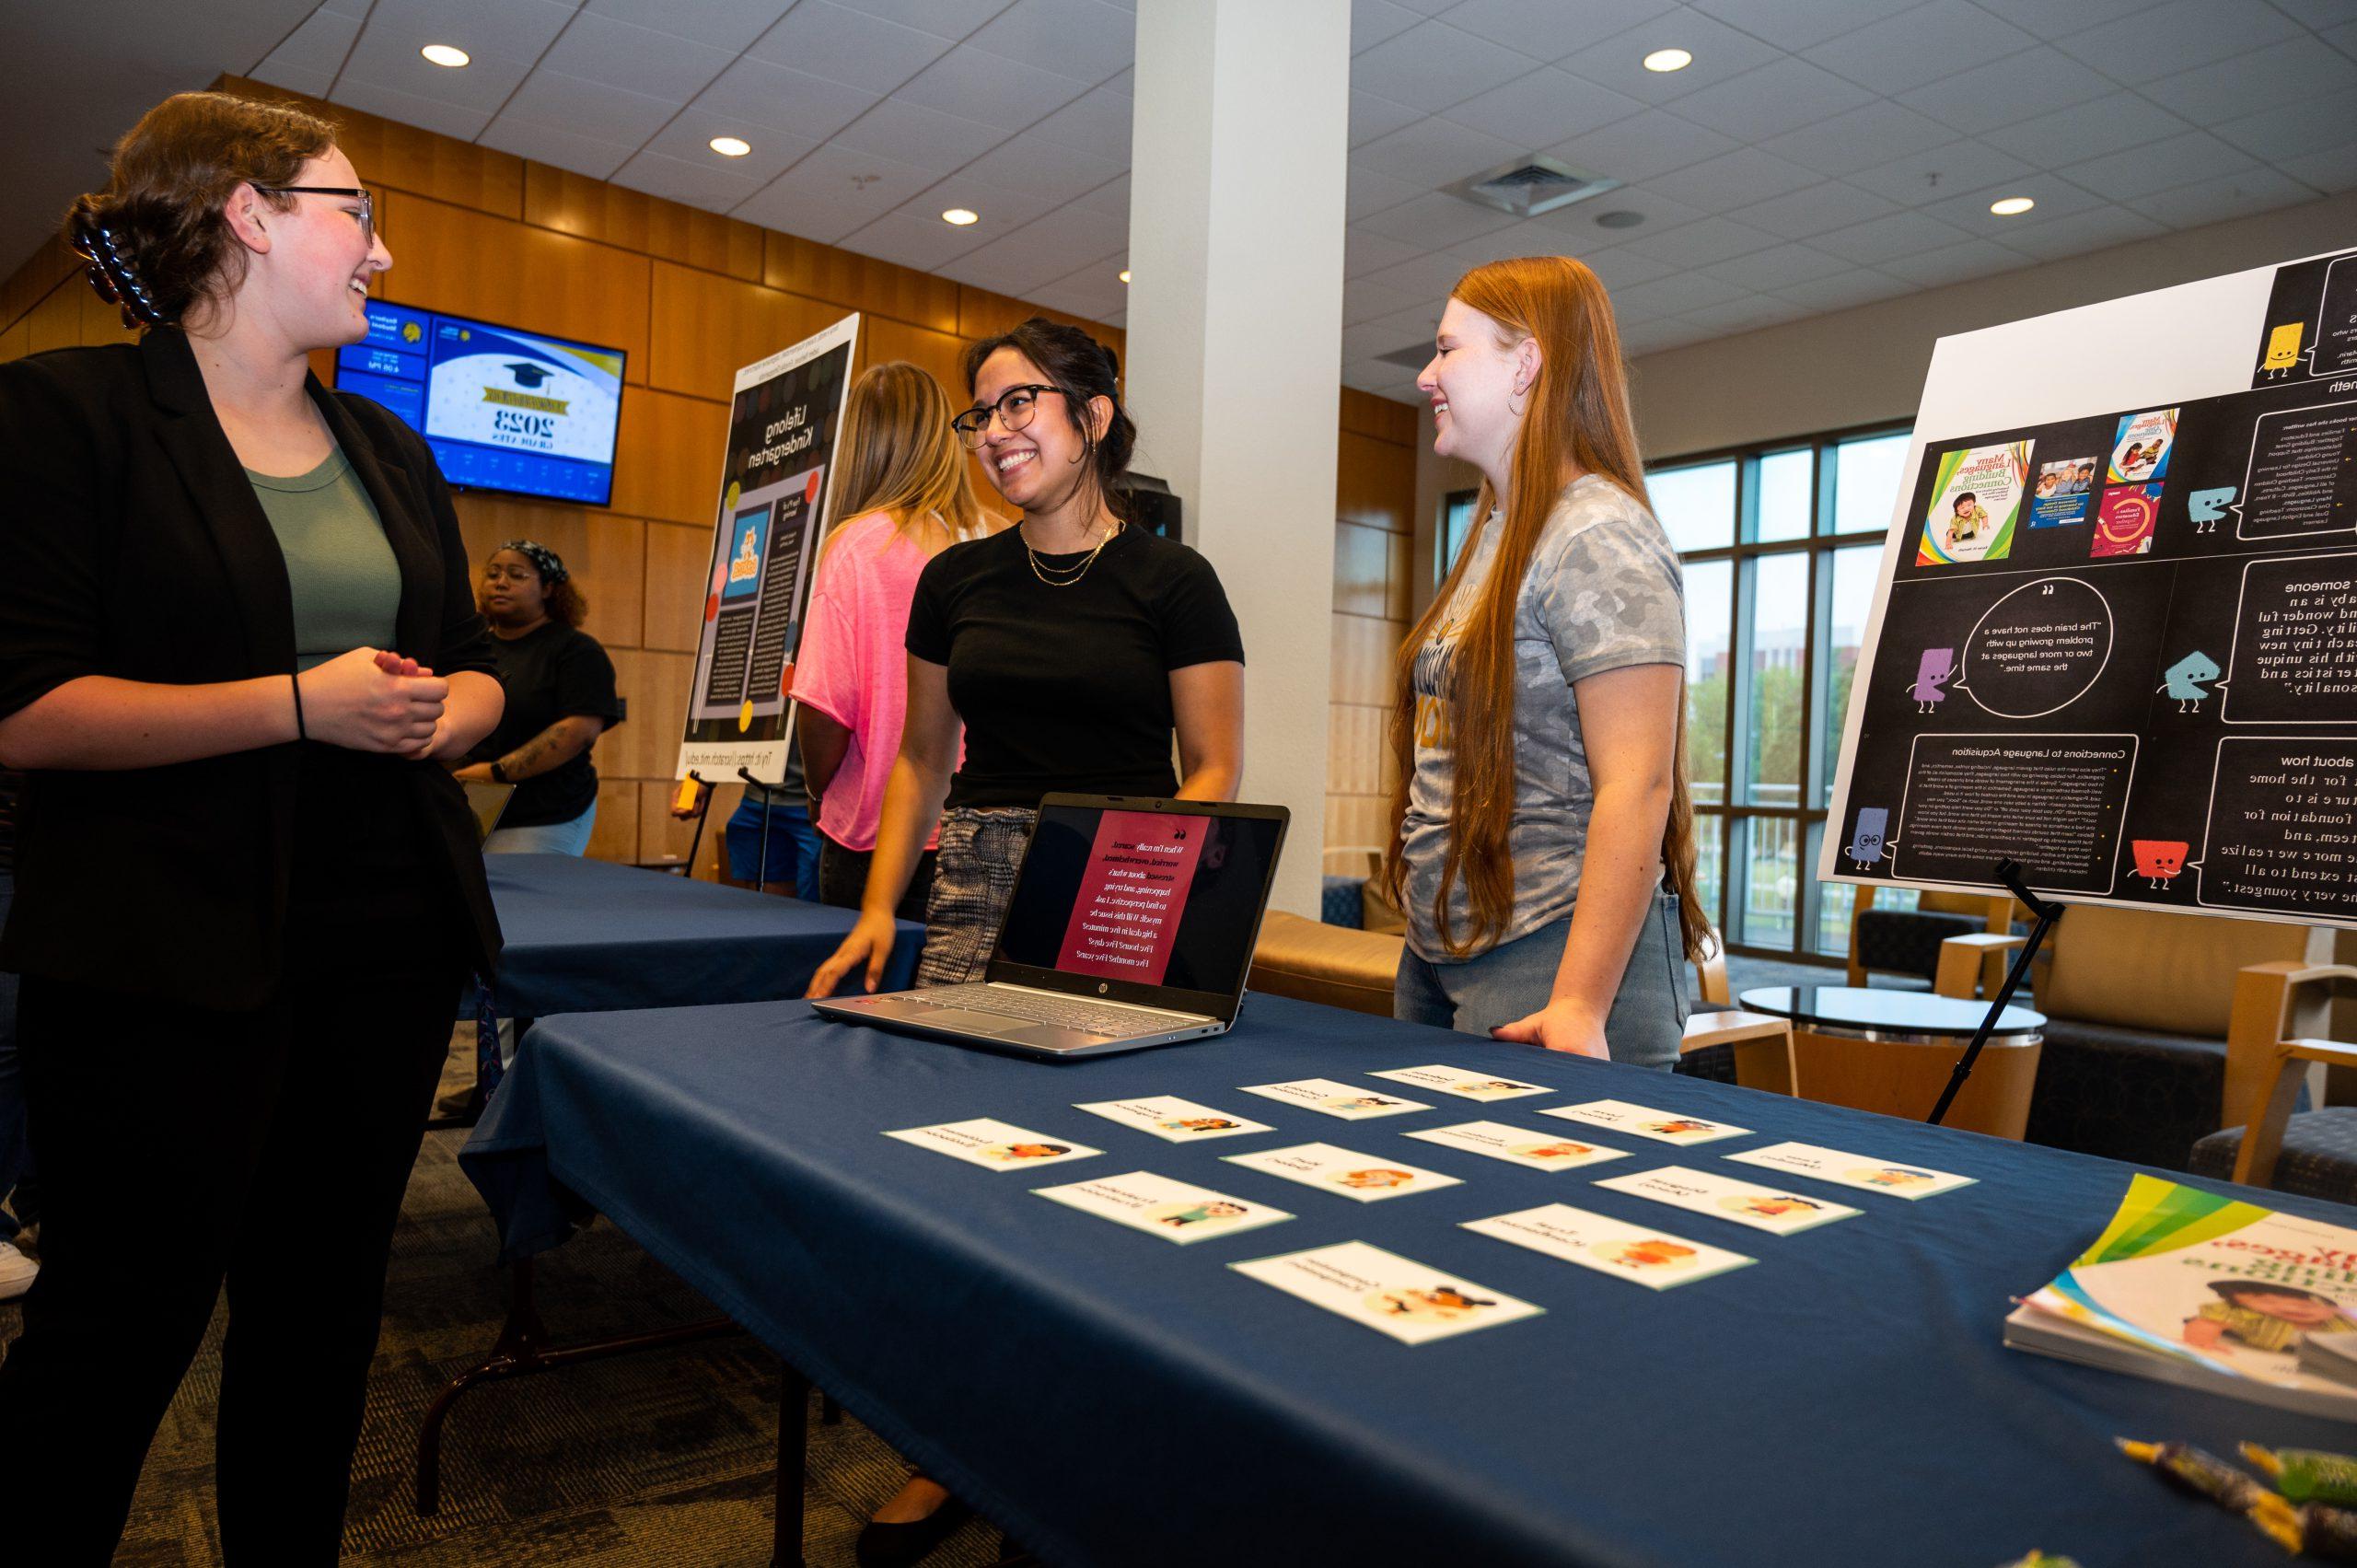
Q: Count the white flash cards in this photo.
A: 12